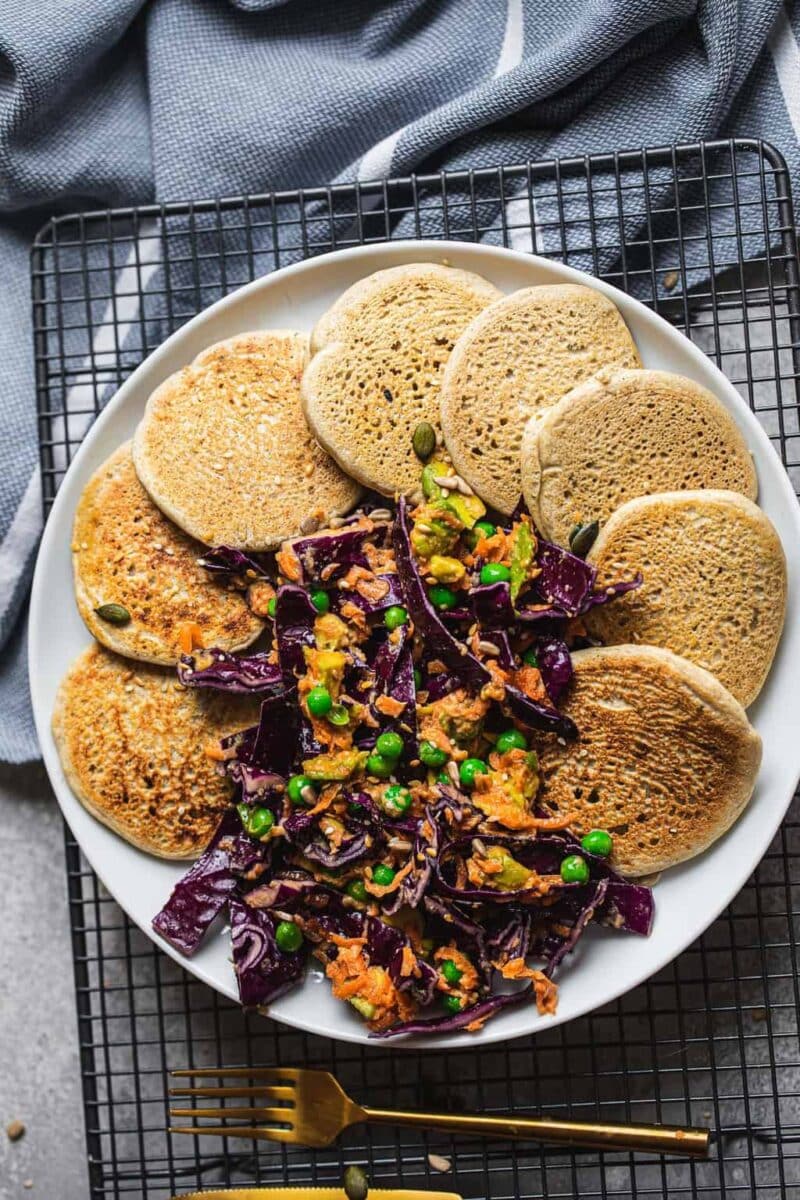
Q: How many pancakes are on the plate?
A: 8